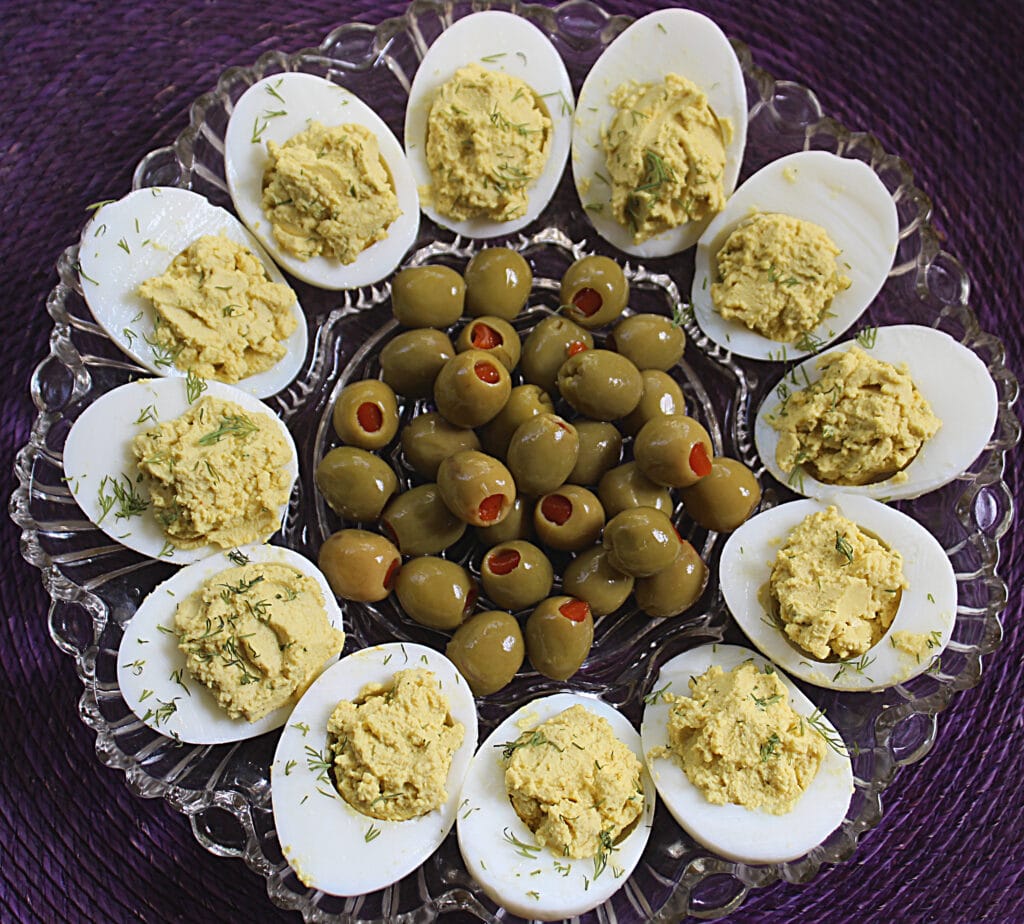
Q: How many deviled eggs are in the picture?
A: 12